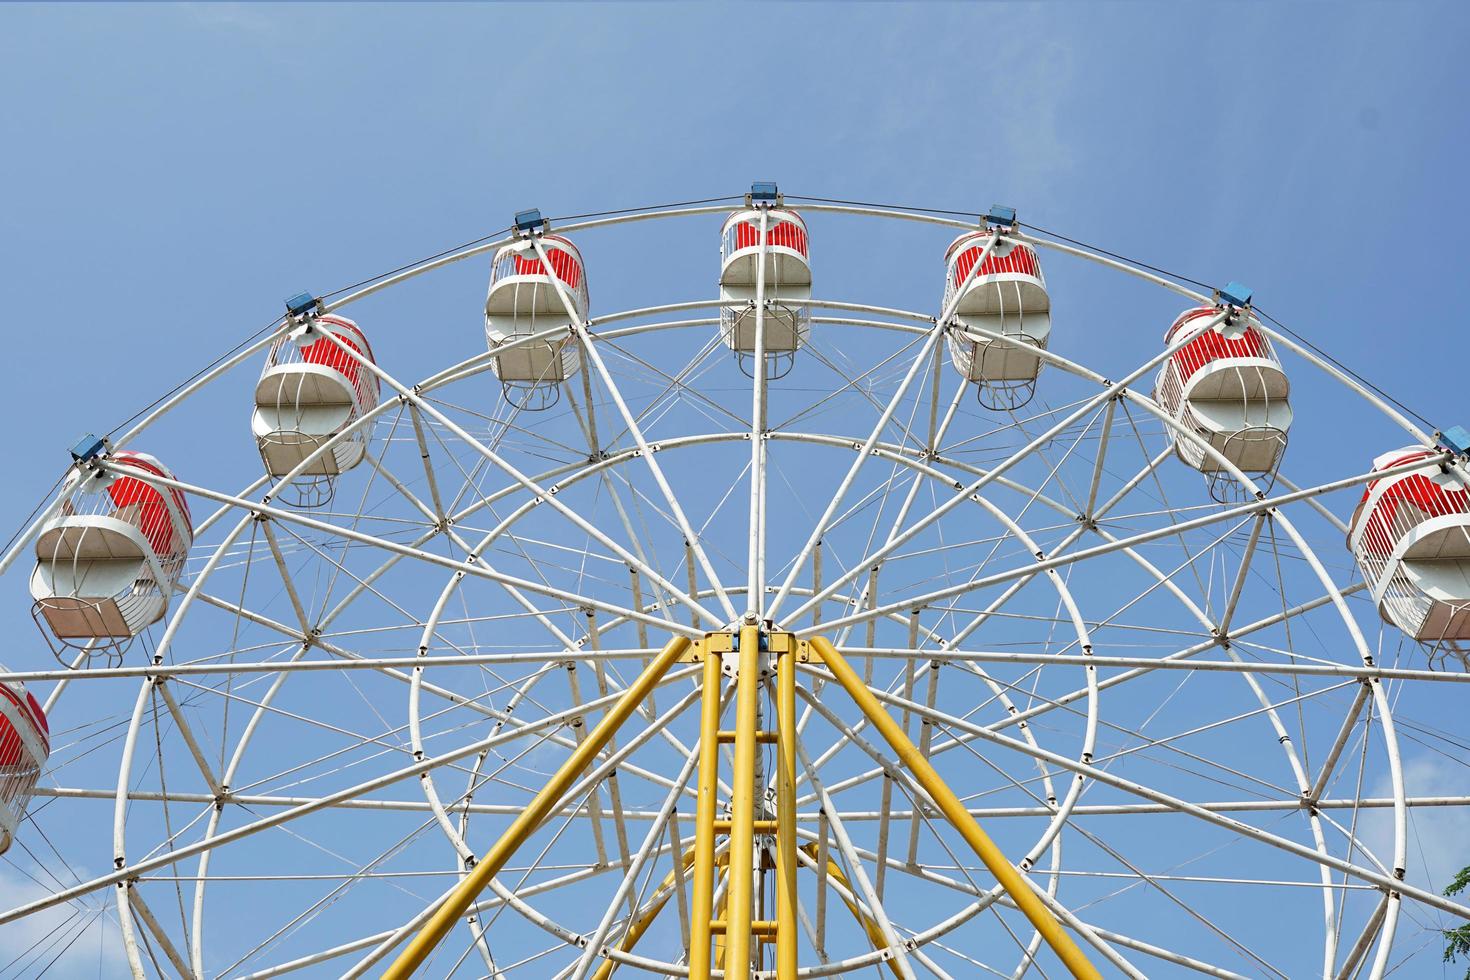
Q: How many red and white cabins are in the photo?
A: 8